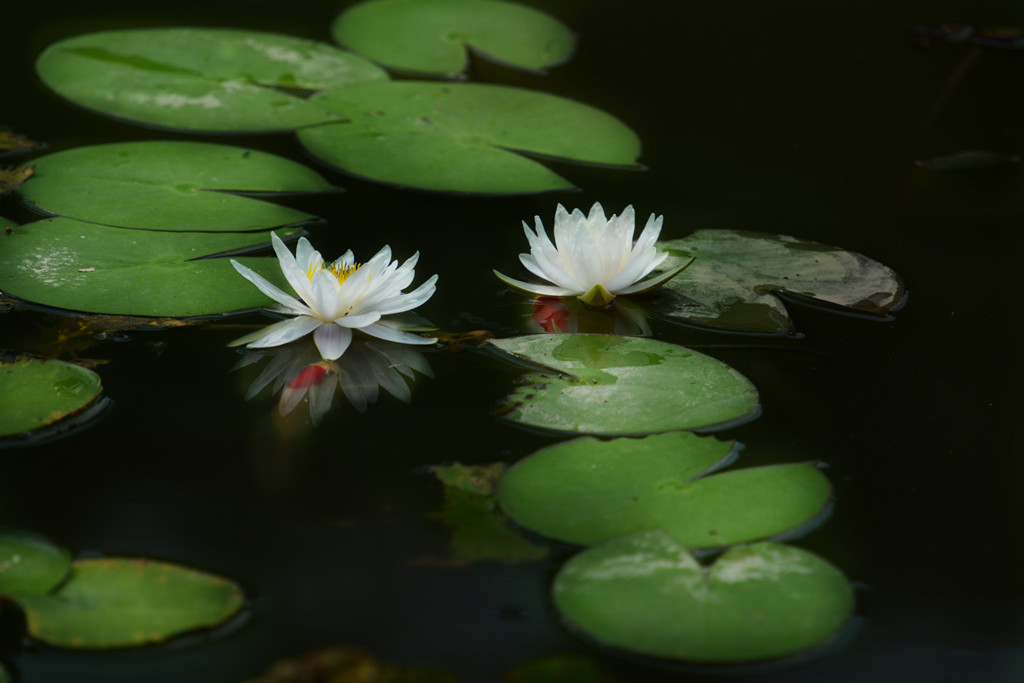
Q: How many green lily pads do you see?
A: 12